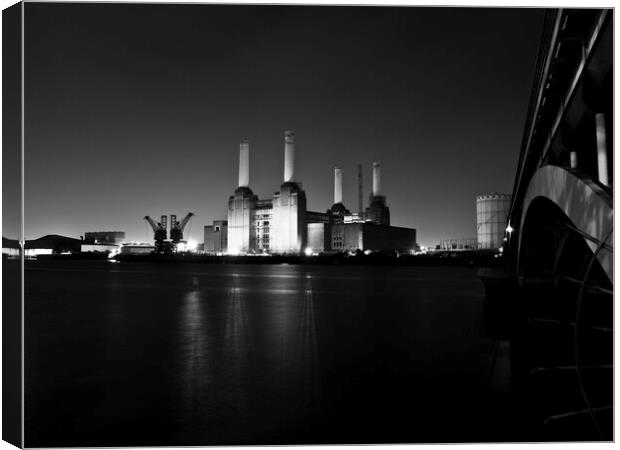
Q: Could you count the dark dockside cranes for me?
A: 2